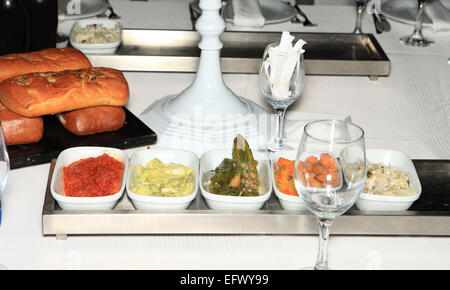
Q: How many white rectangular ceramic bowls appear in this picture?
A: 6